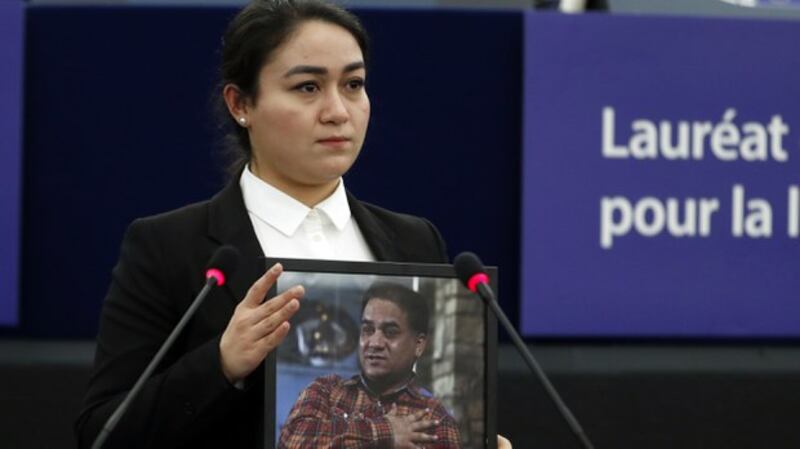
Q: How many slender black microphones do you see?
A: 2